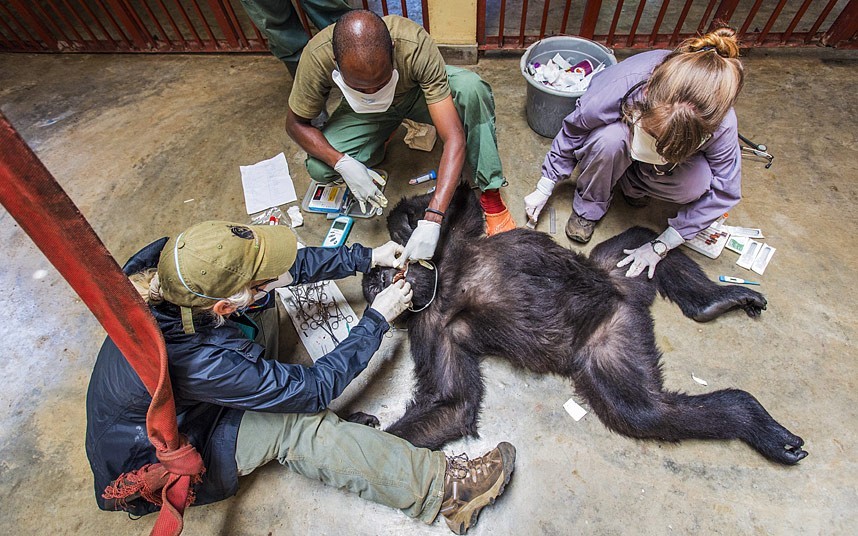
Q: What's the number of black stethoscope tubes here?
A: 2